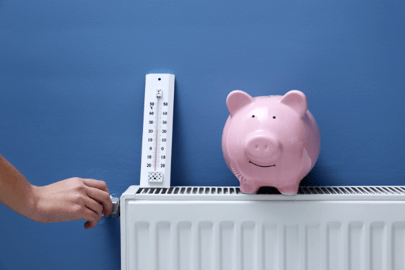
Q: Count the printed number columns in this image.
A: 2